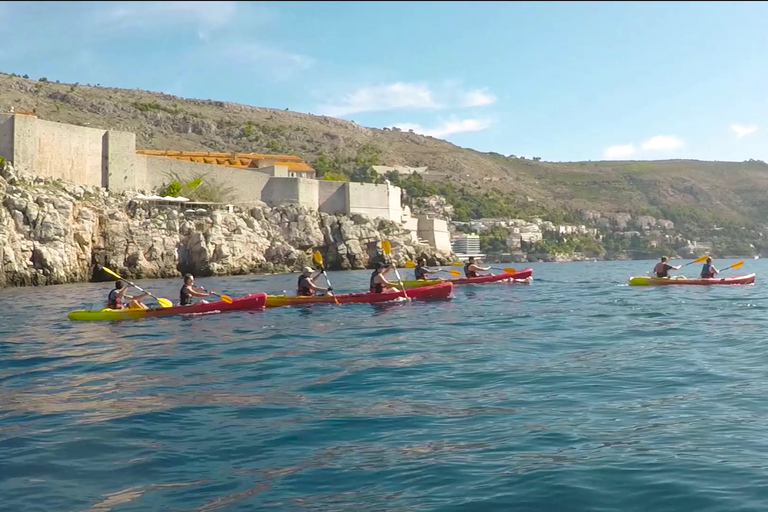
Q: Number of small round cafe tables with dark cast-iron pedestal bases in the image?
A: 0